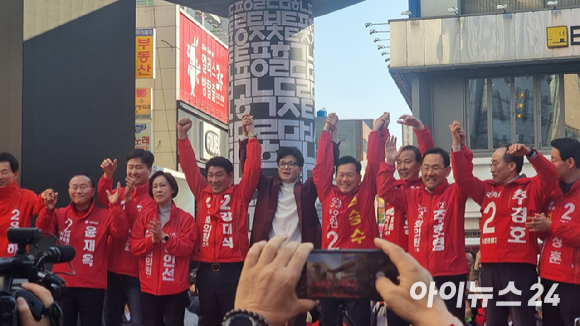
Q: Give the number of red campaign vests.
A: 10